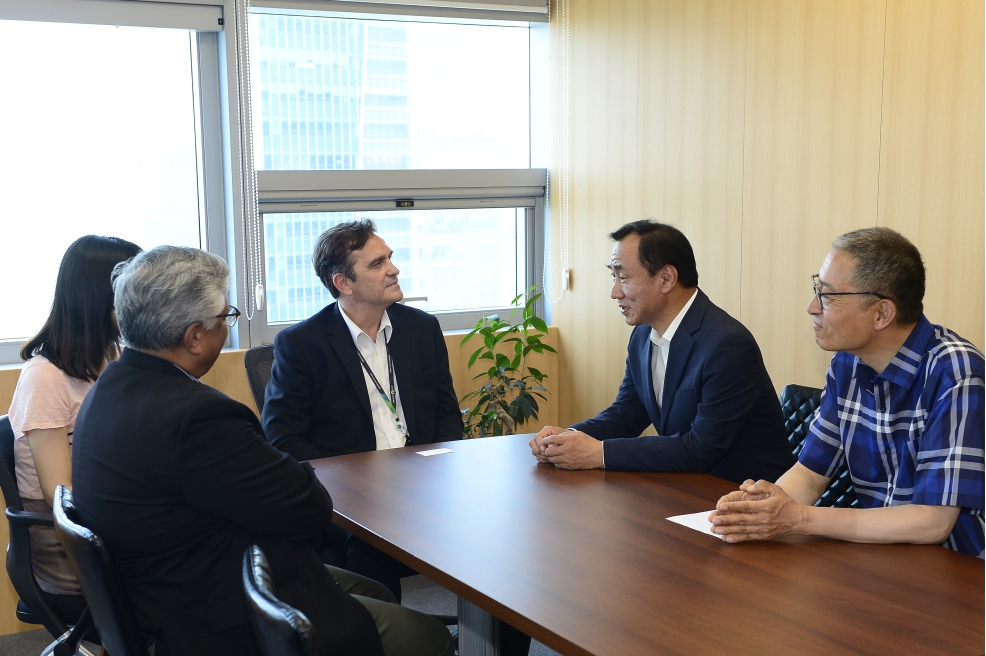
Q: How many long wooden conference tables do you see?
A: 1